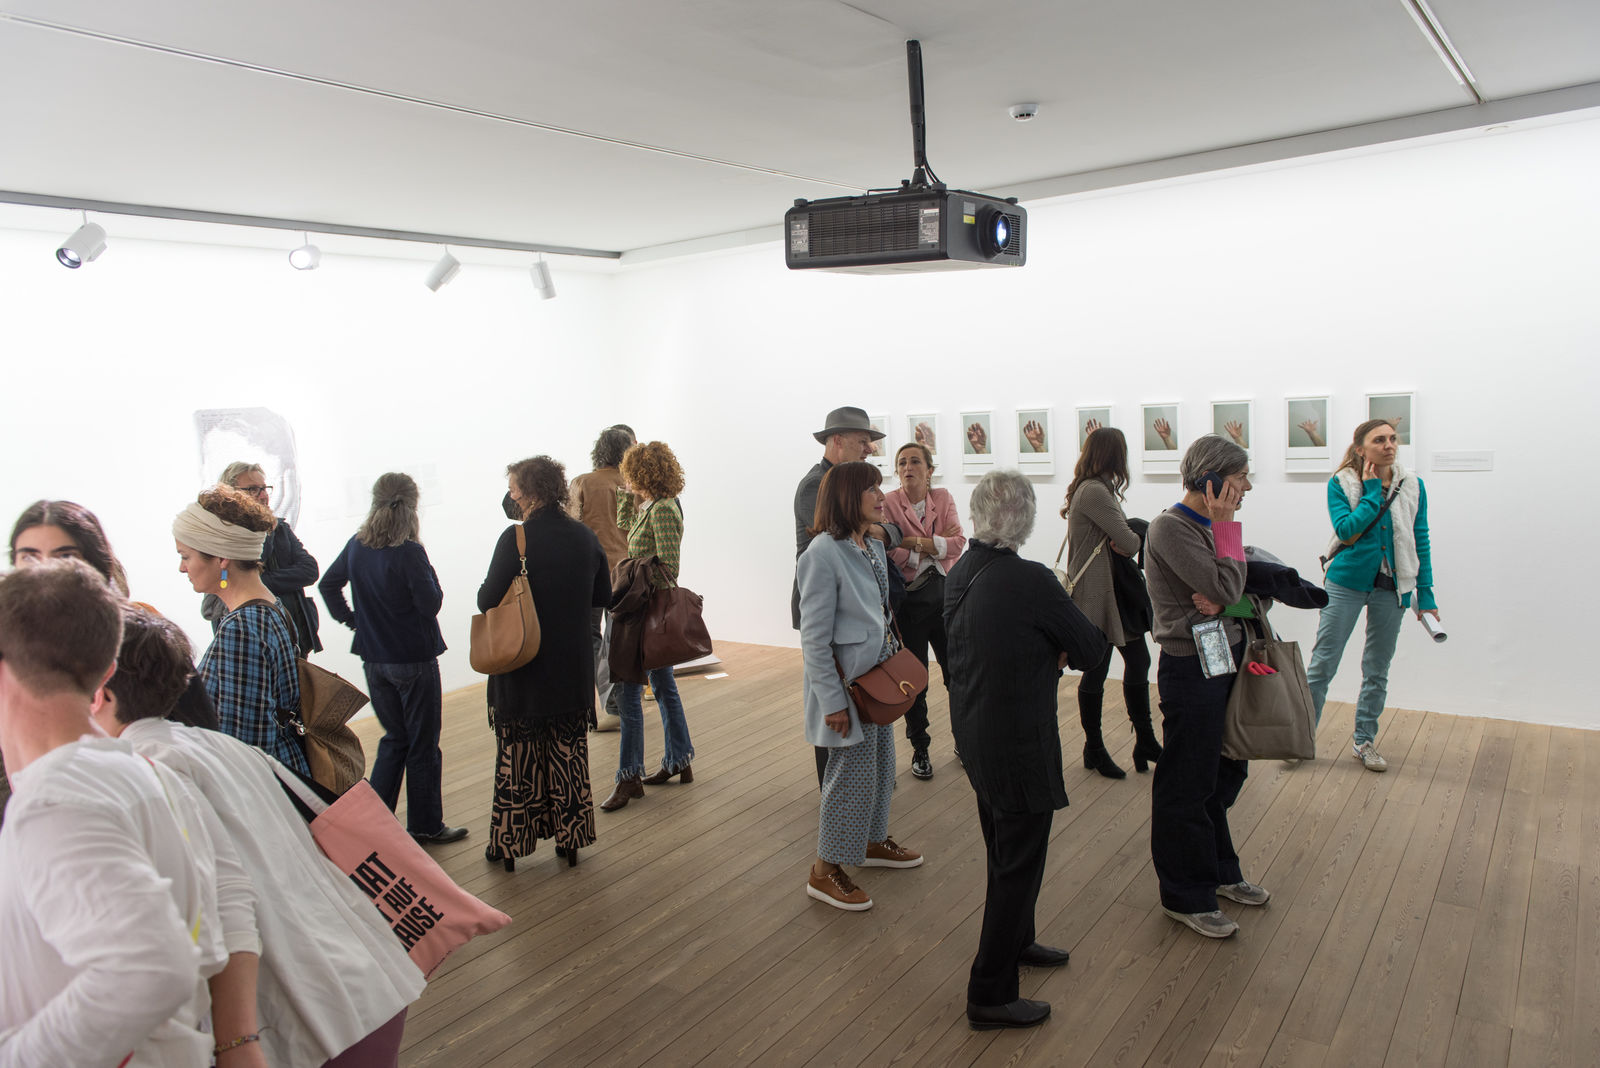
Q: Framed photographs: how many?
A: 9